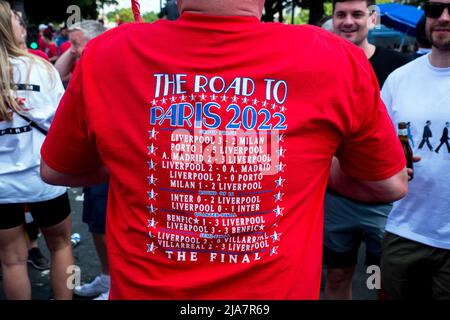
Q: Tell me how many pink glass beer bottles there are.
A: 0